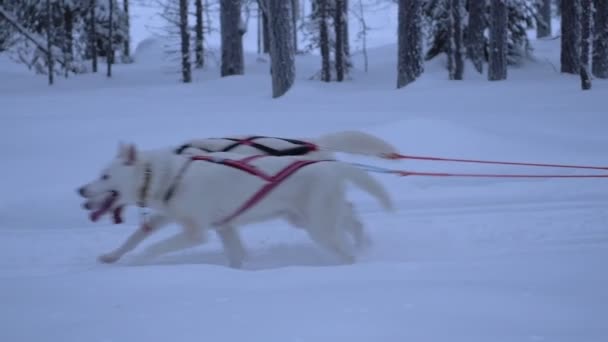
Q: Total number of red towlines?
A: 2